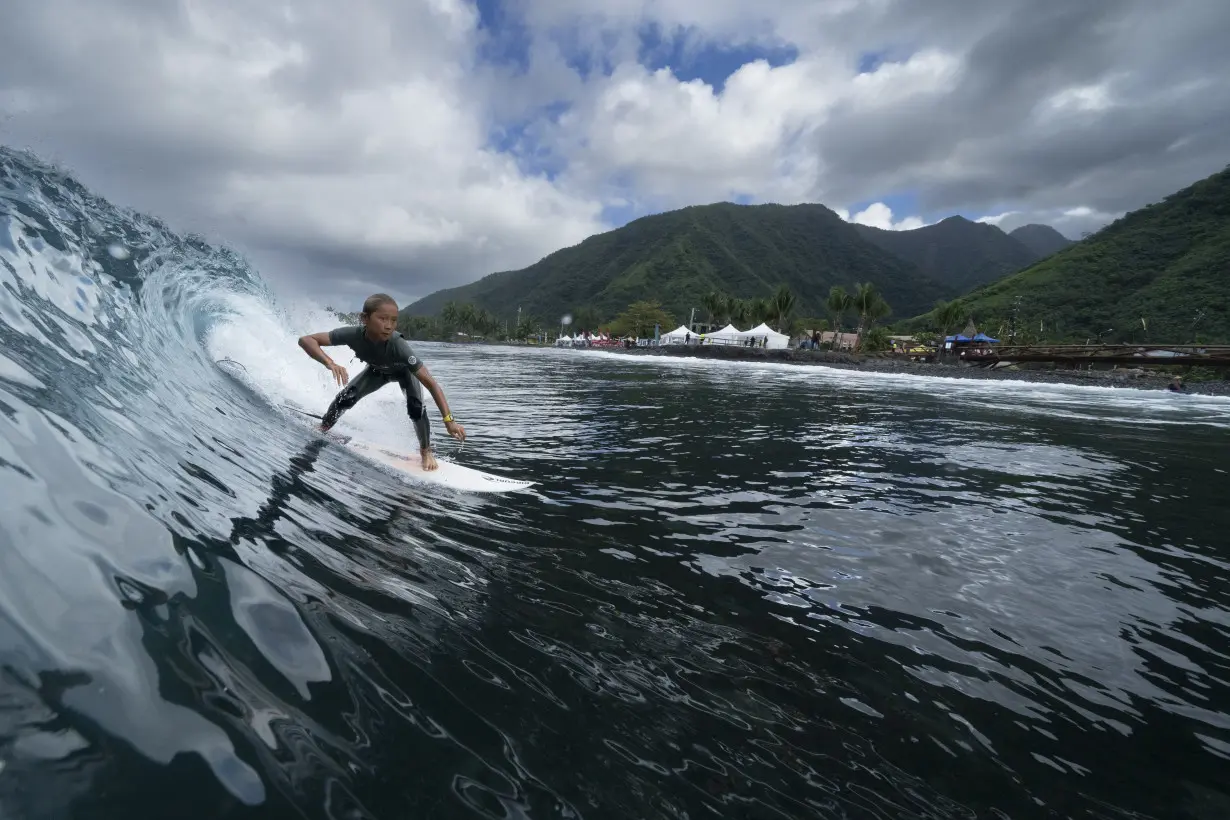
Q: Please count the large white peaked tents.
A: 3